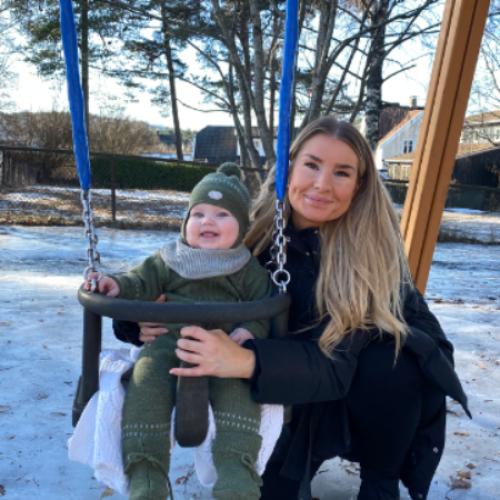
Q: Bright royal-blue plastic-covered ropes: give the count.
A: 2